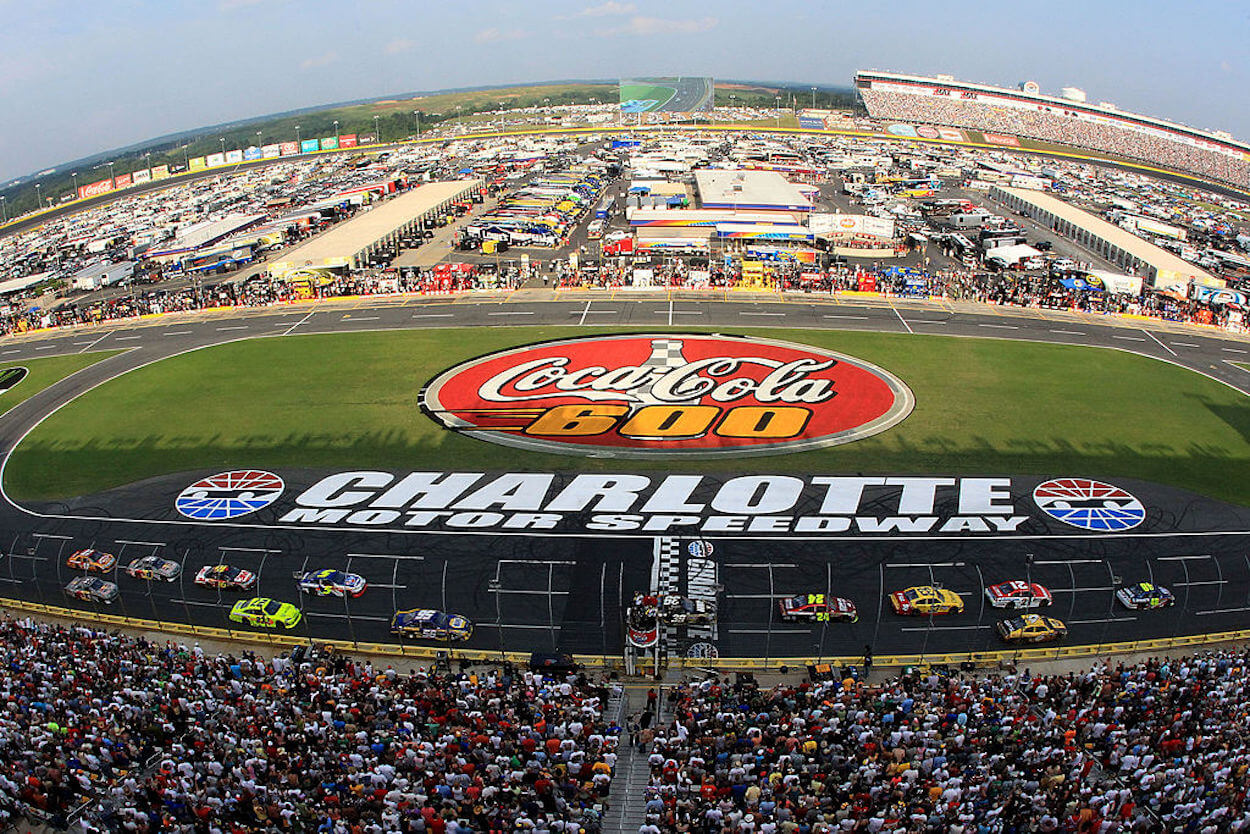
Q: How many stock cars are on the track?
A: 13